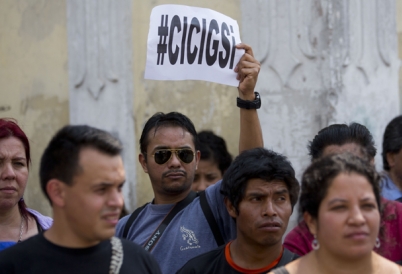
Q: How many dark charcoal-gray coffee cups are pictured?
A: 0